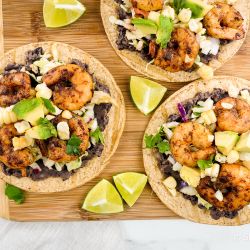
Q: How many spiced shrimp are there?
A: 10